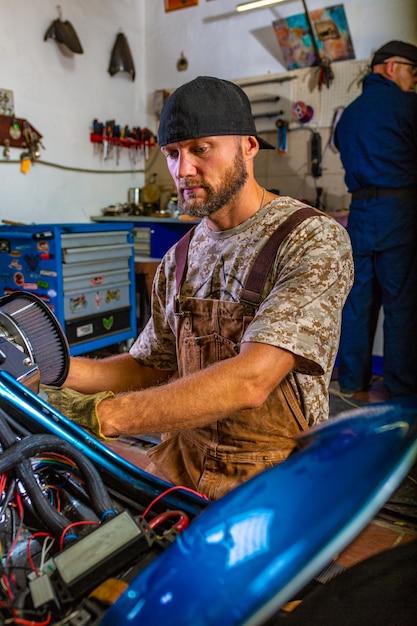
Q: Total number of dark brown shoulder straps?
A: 2